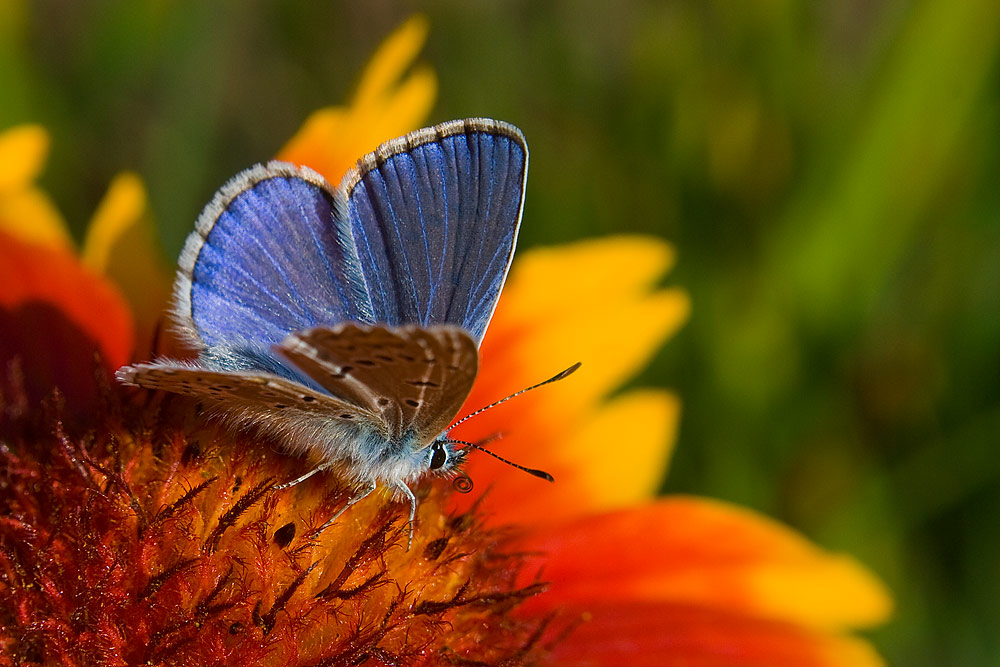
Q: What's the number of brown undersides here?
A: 2